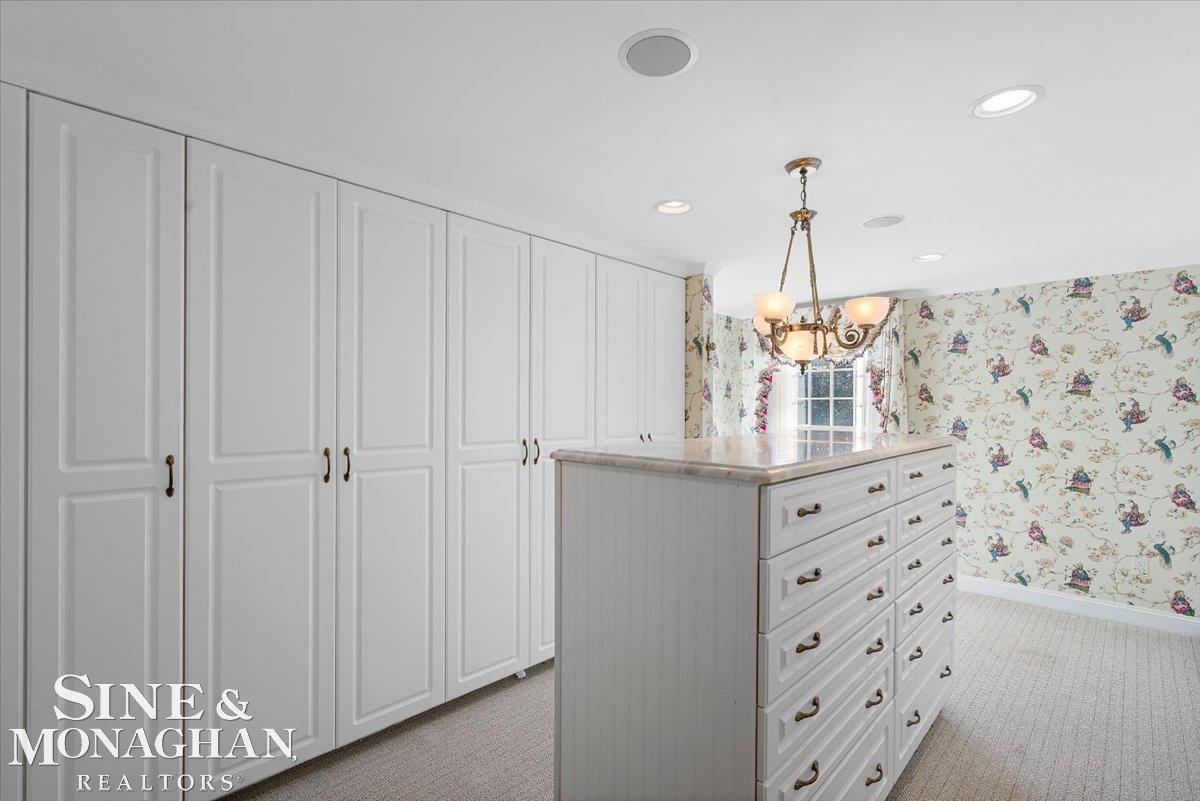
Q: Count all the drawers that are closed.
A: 12